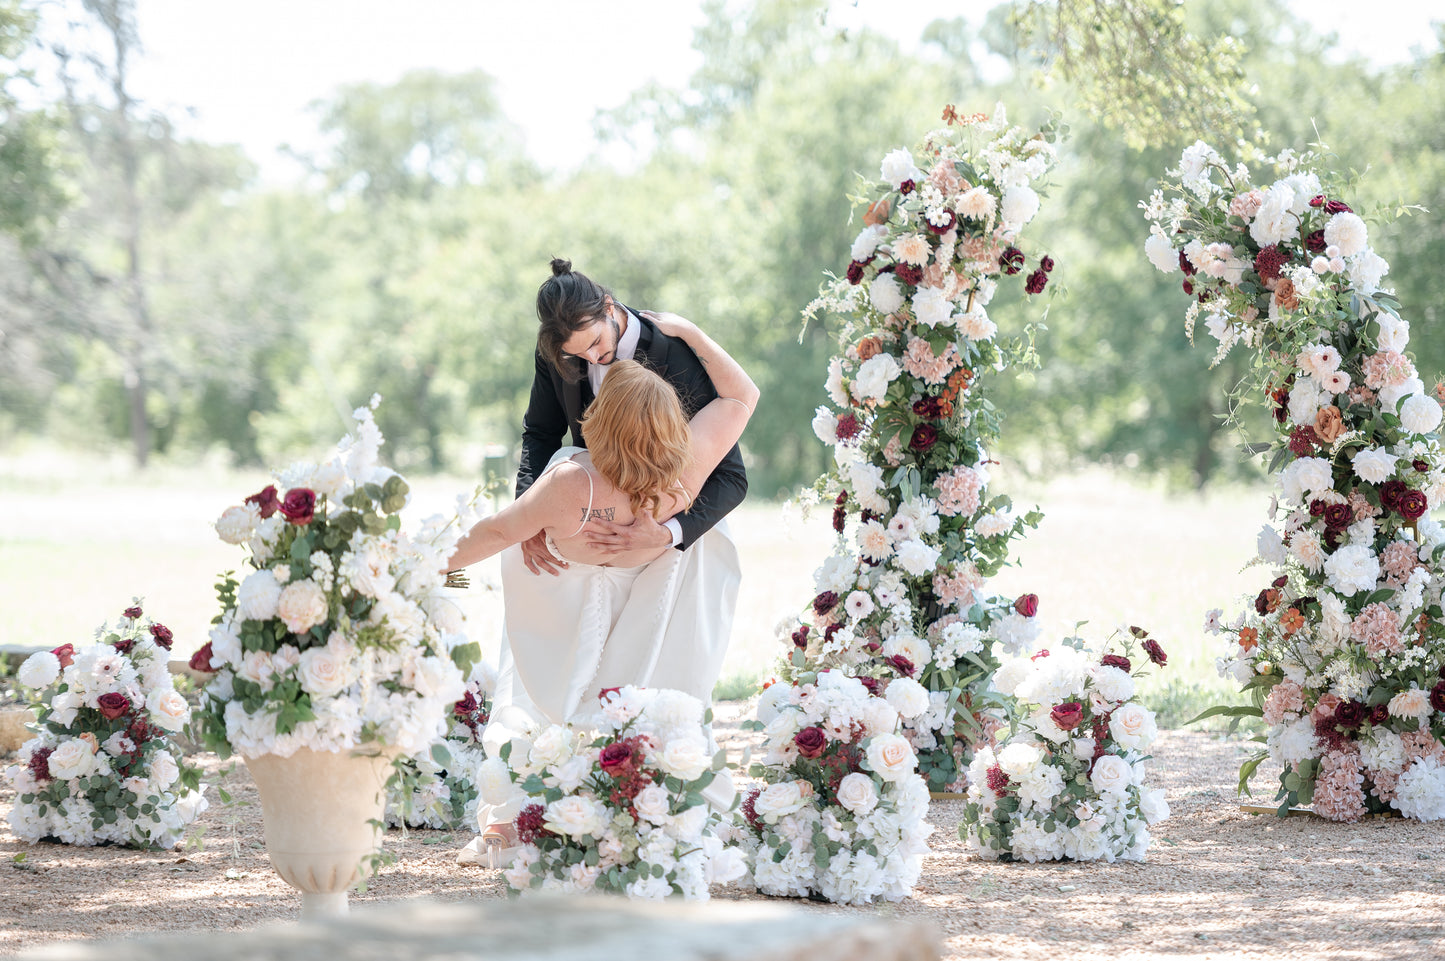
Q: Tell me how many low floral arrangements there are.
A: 5